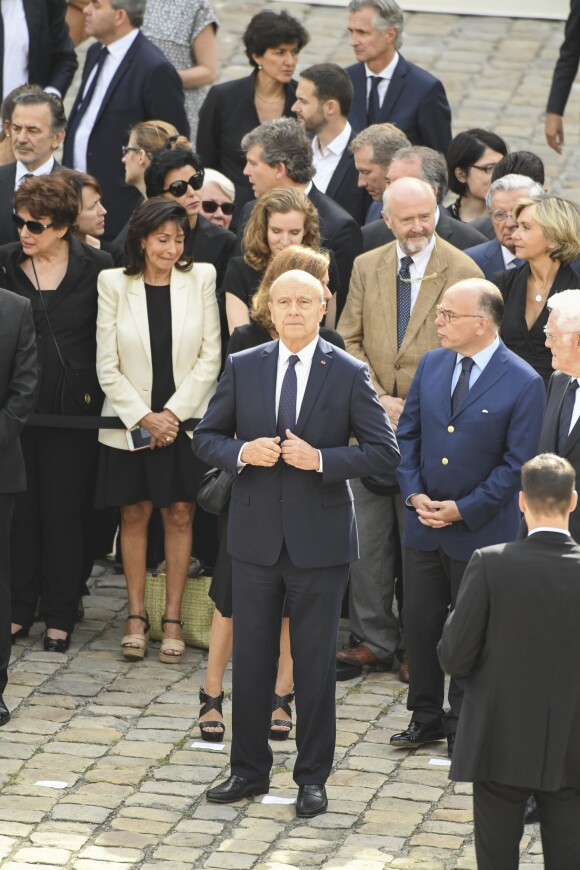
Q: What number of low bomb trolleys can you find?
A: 0